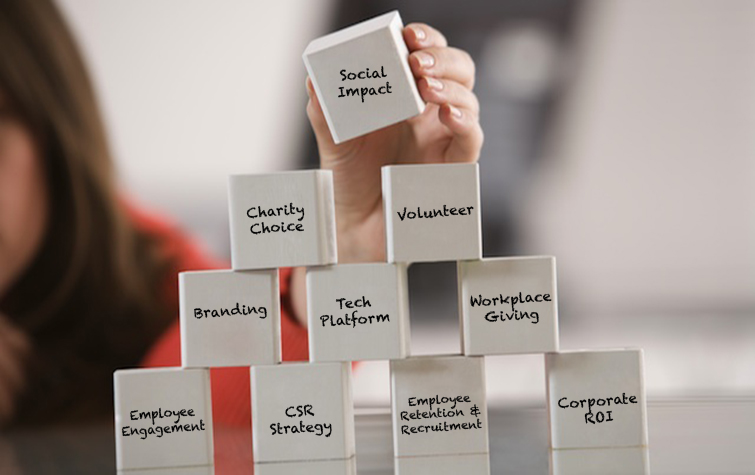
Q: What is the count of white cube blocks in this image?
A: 10